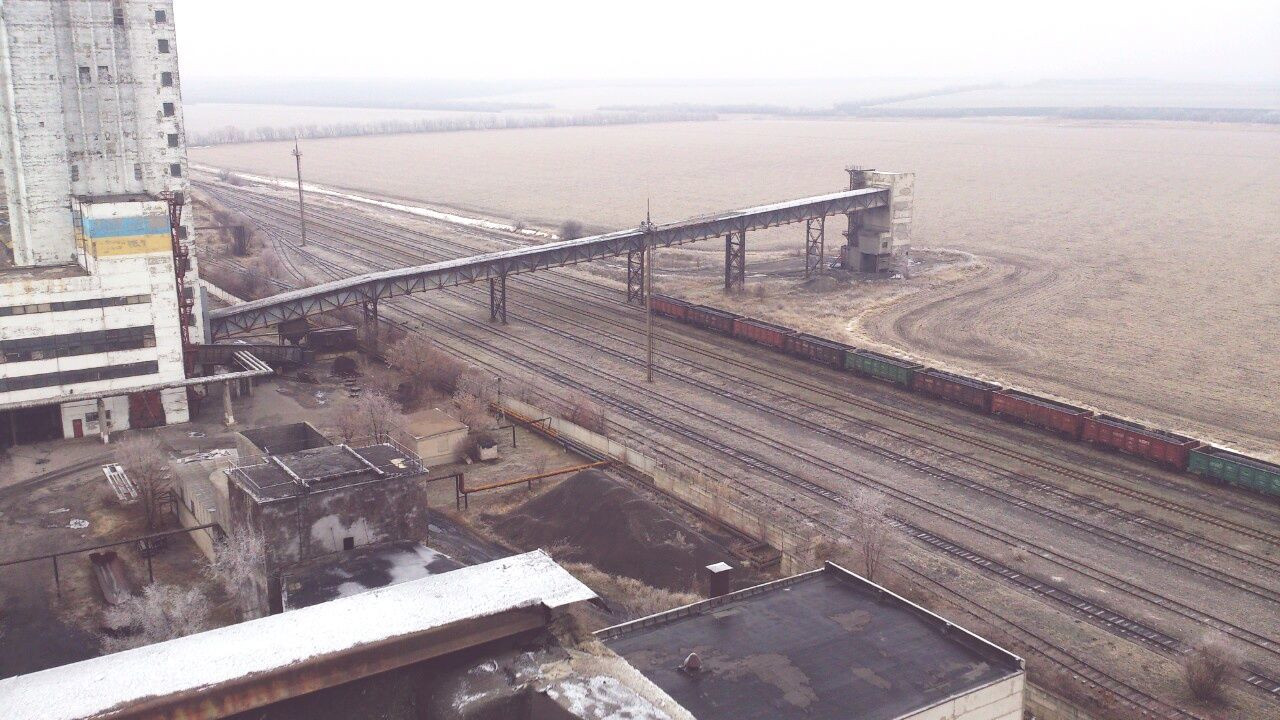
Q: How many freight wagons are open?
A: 9